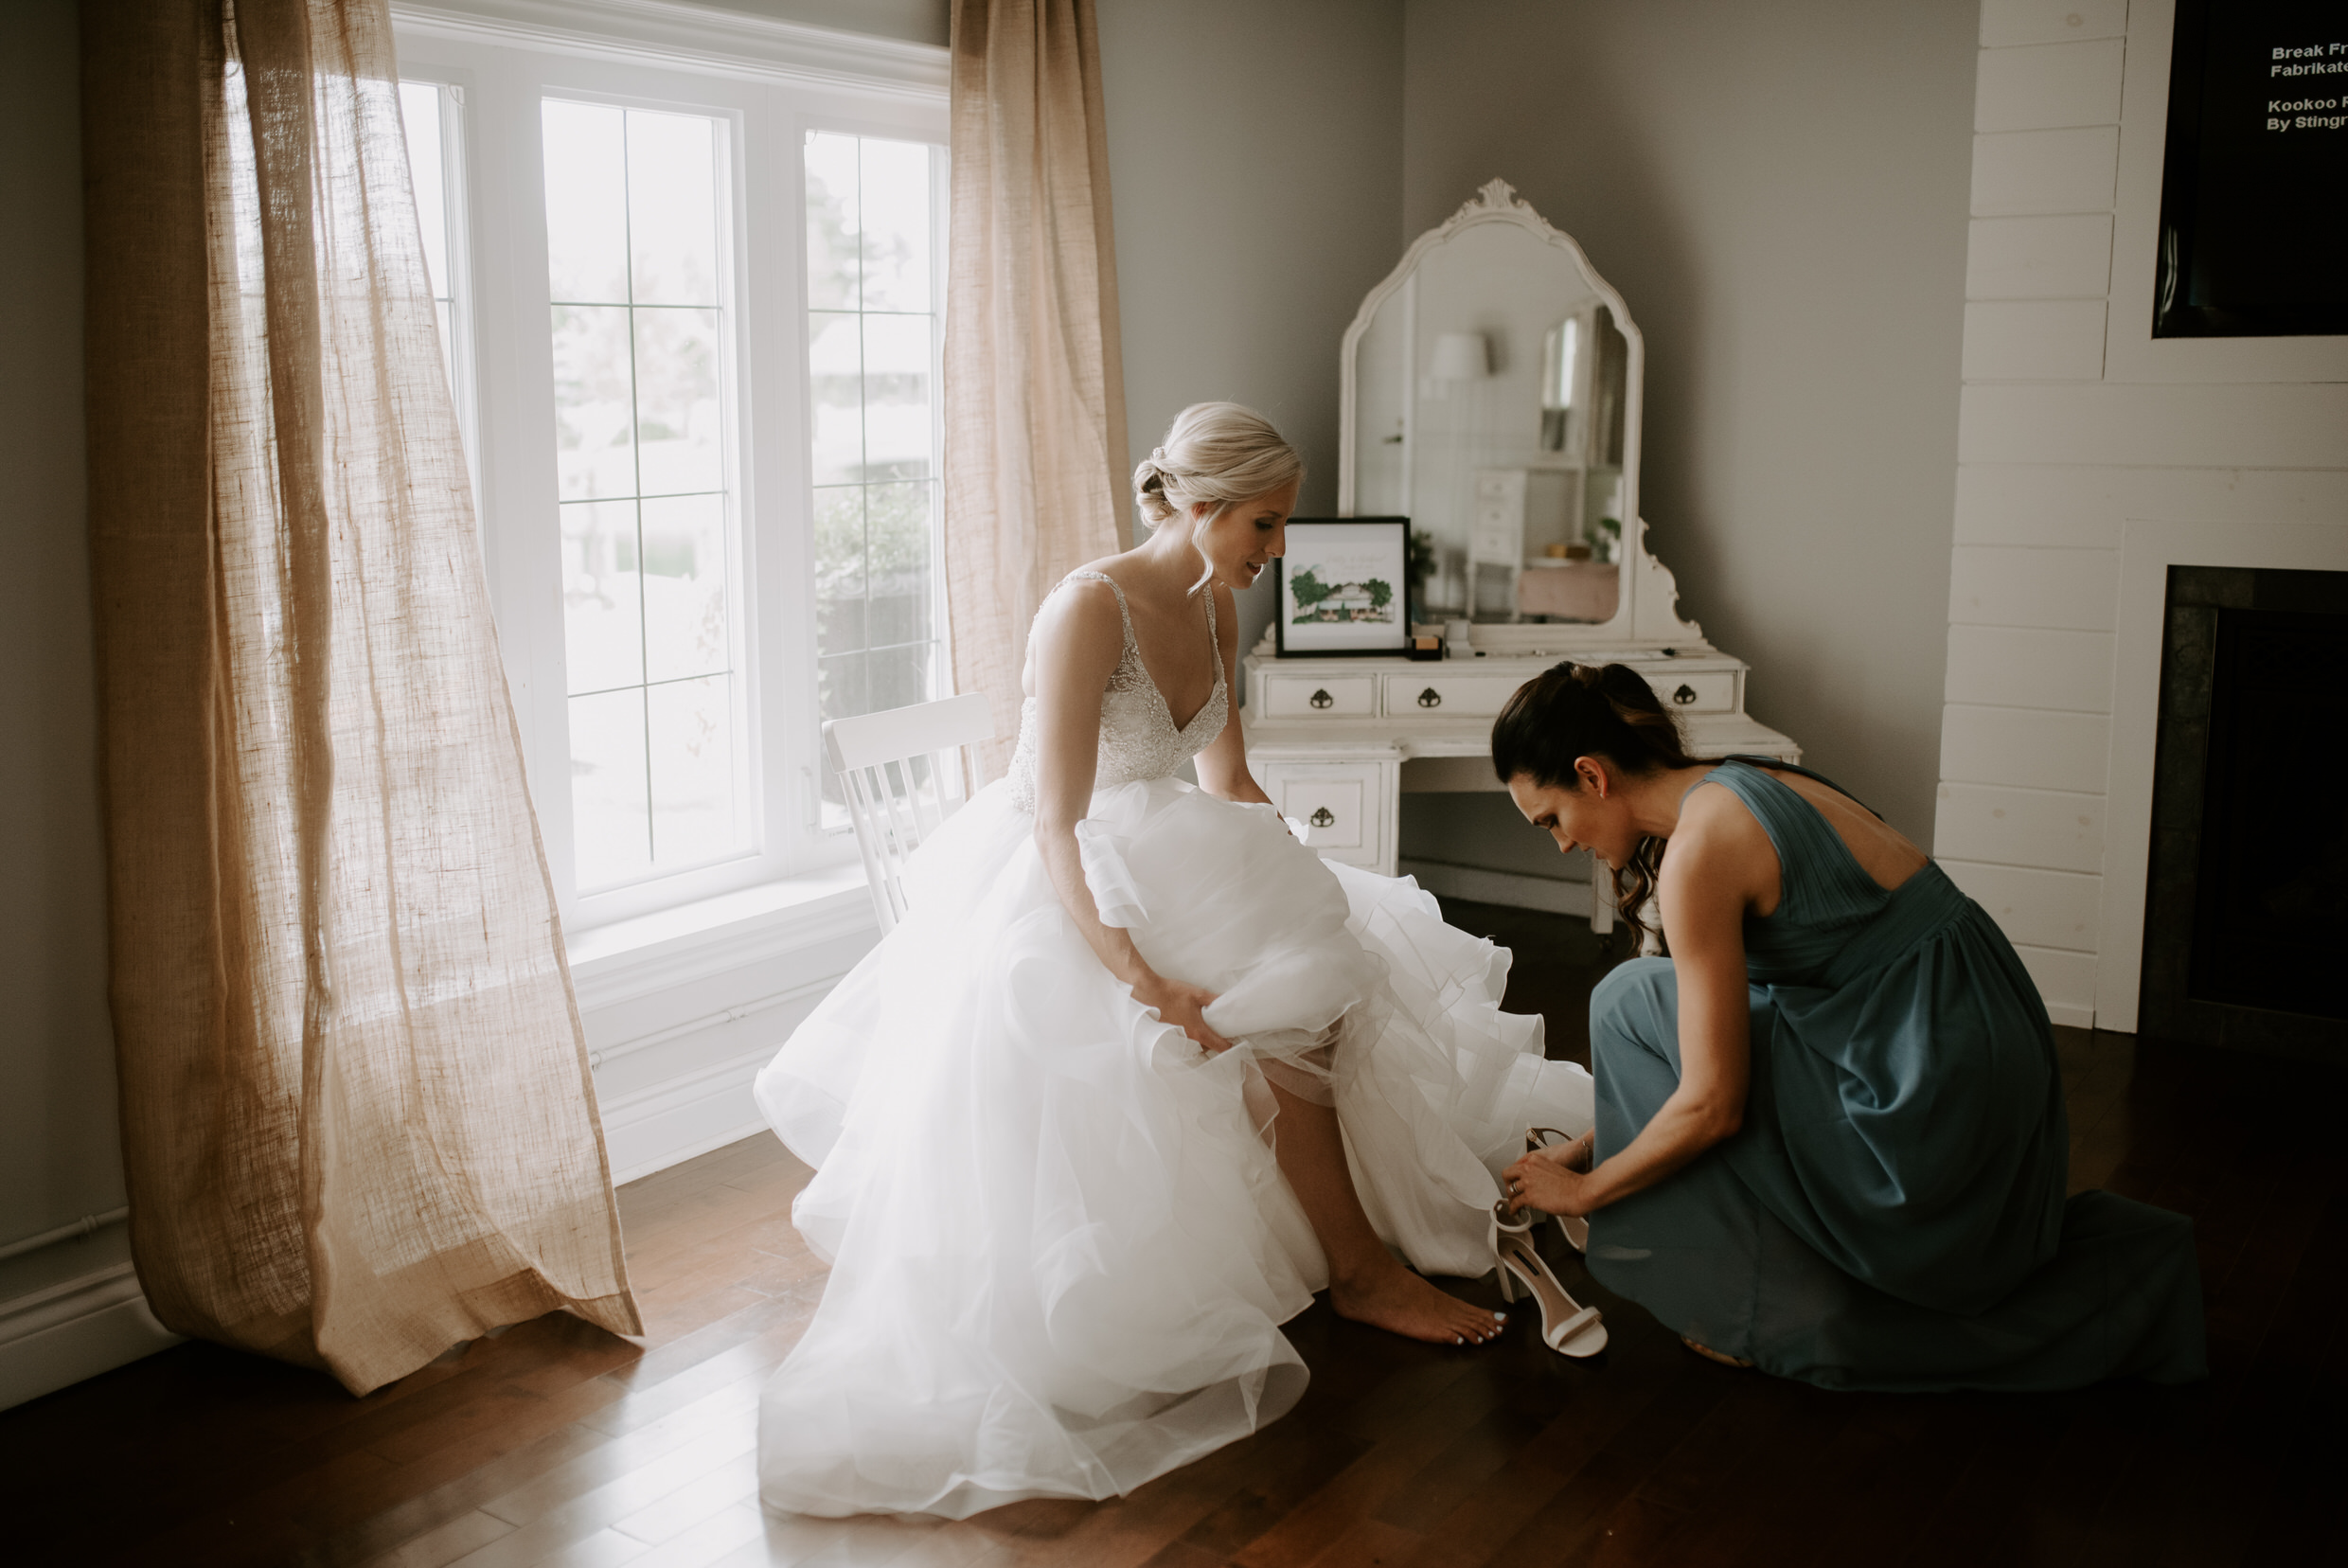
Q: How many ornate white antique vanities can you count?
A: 1